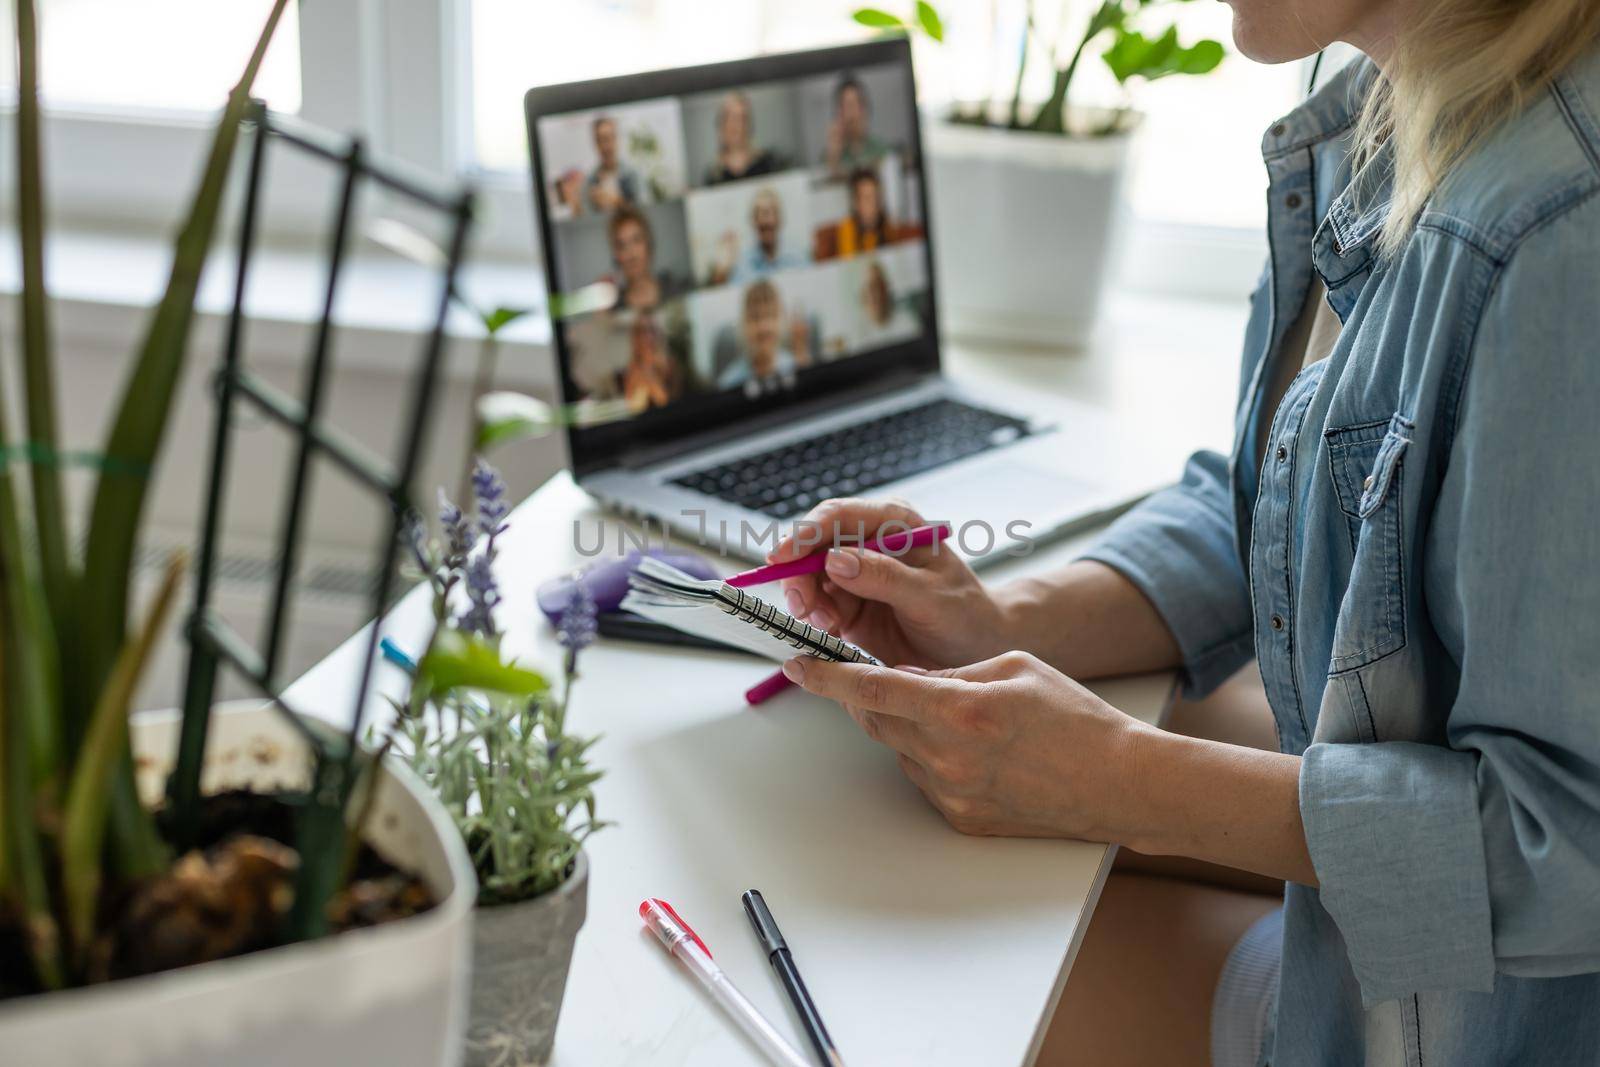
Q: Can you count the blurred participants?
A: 9